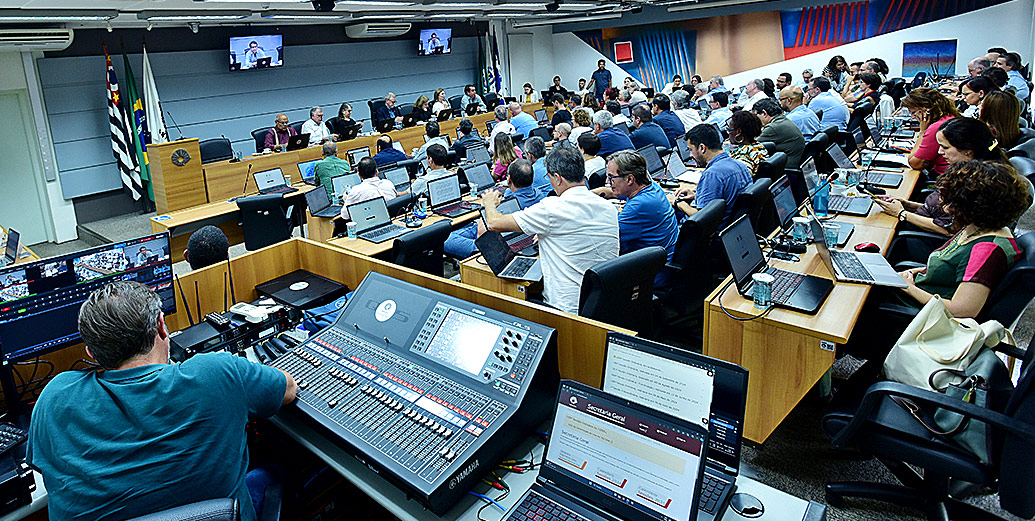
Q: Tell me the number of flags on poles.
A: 6